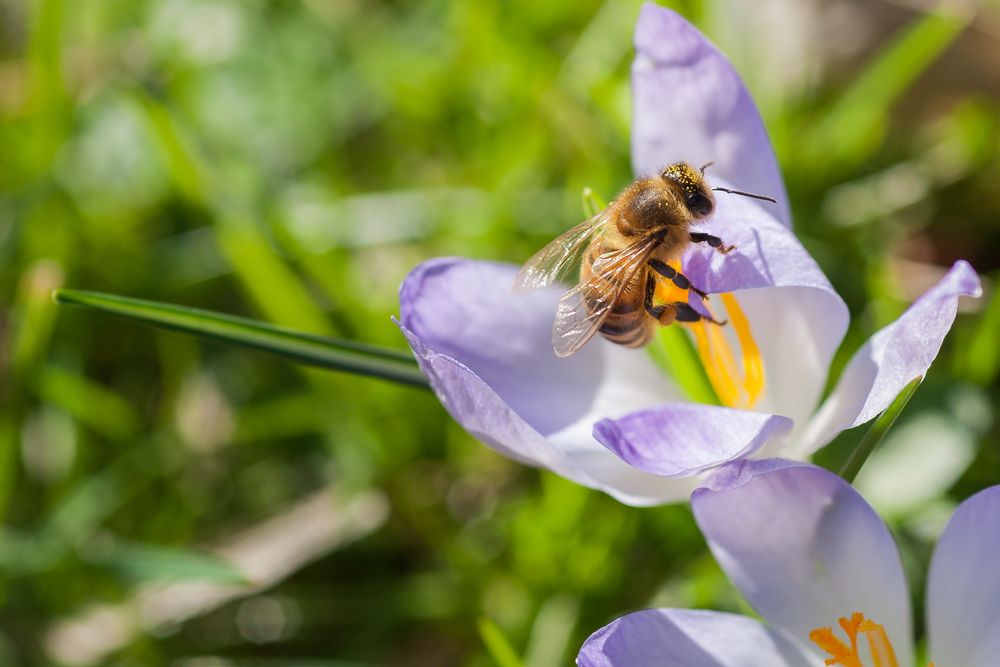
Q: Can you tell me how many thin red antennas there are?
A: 0